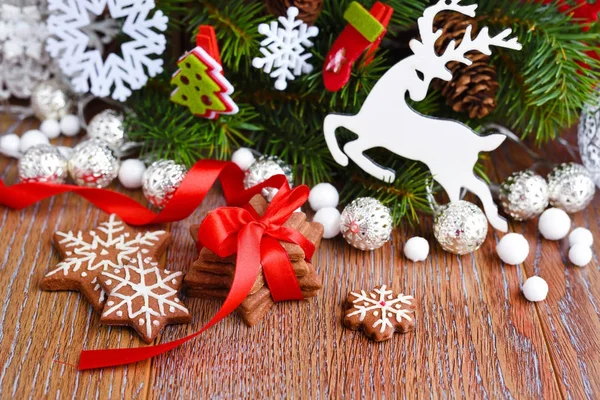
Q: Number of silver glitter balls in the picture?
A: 10